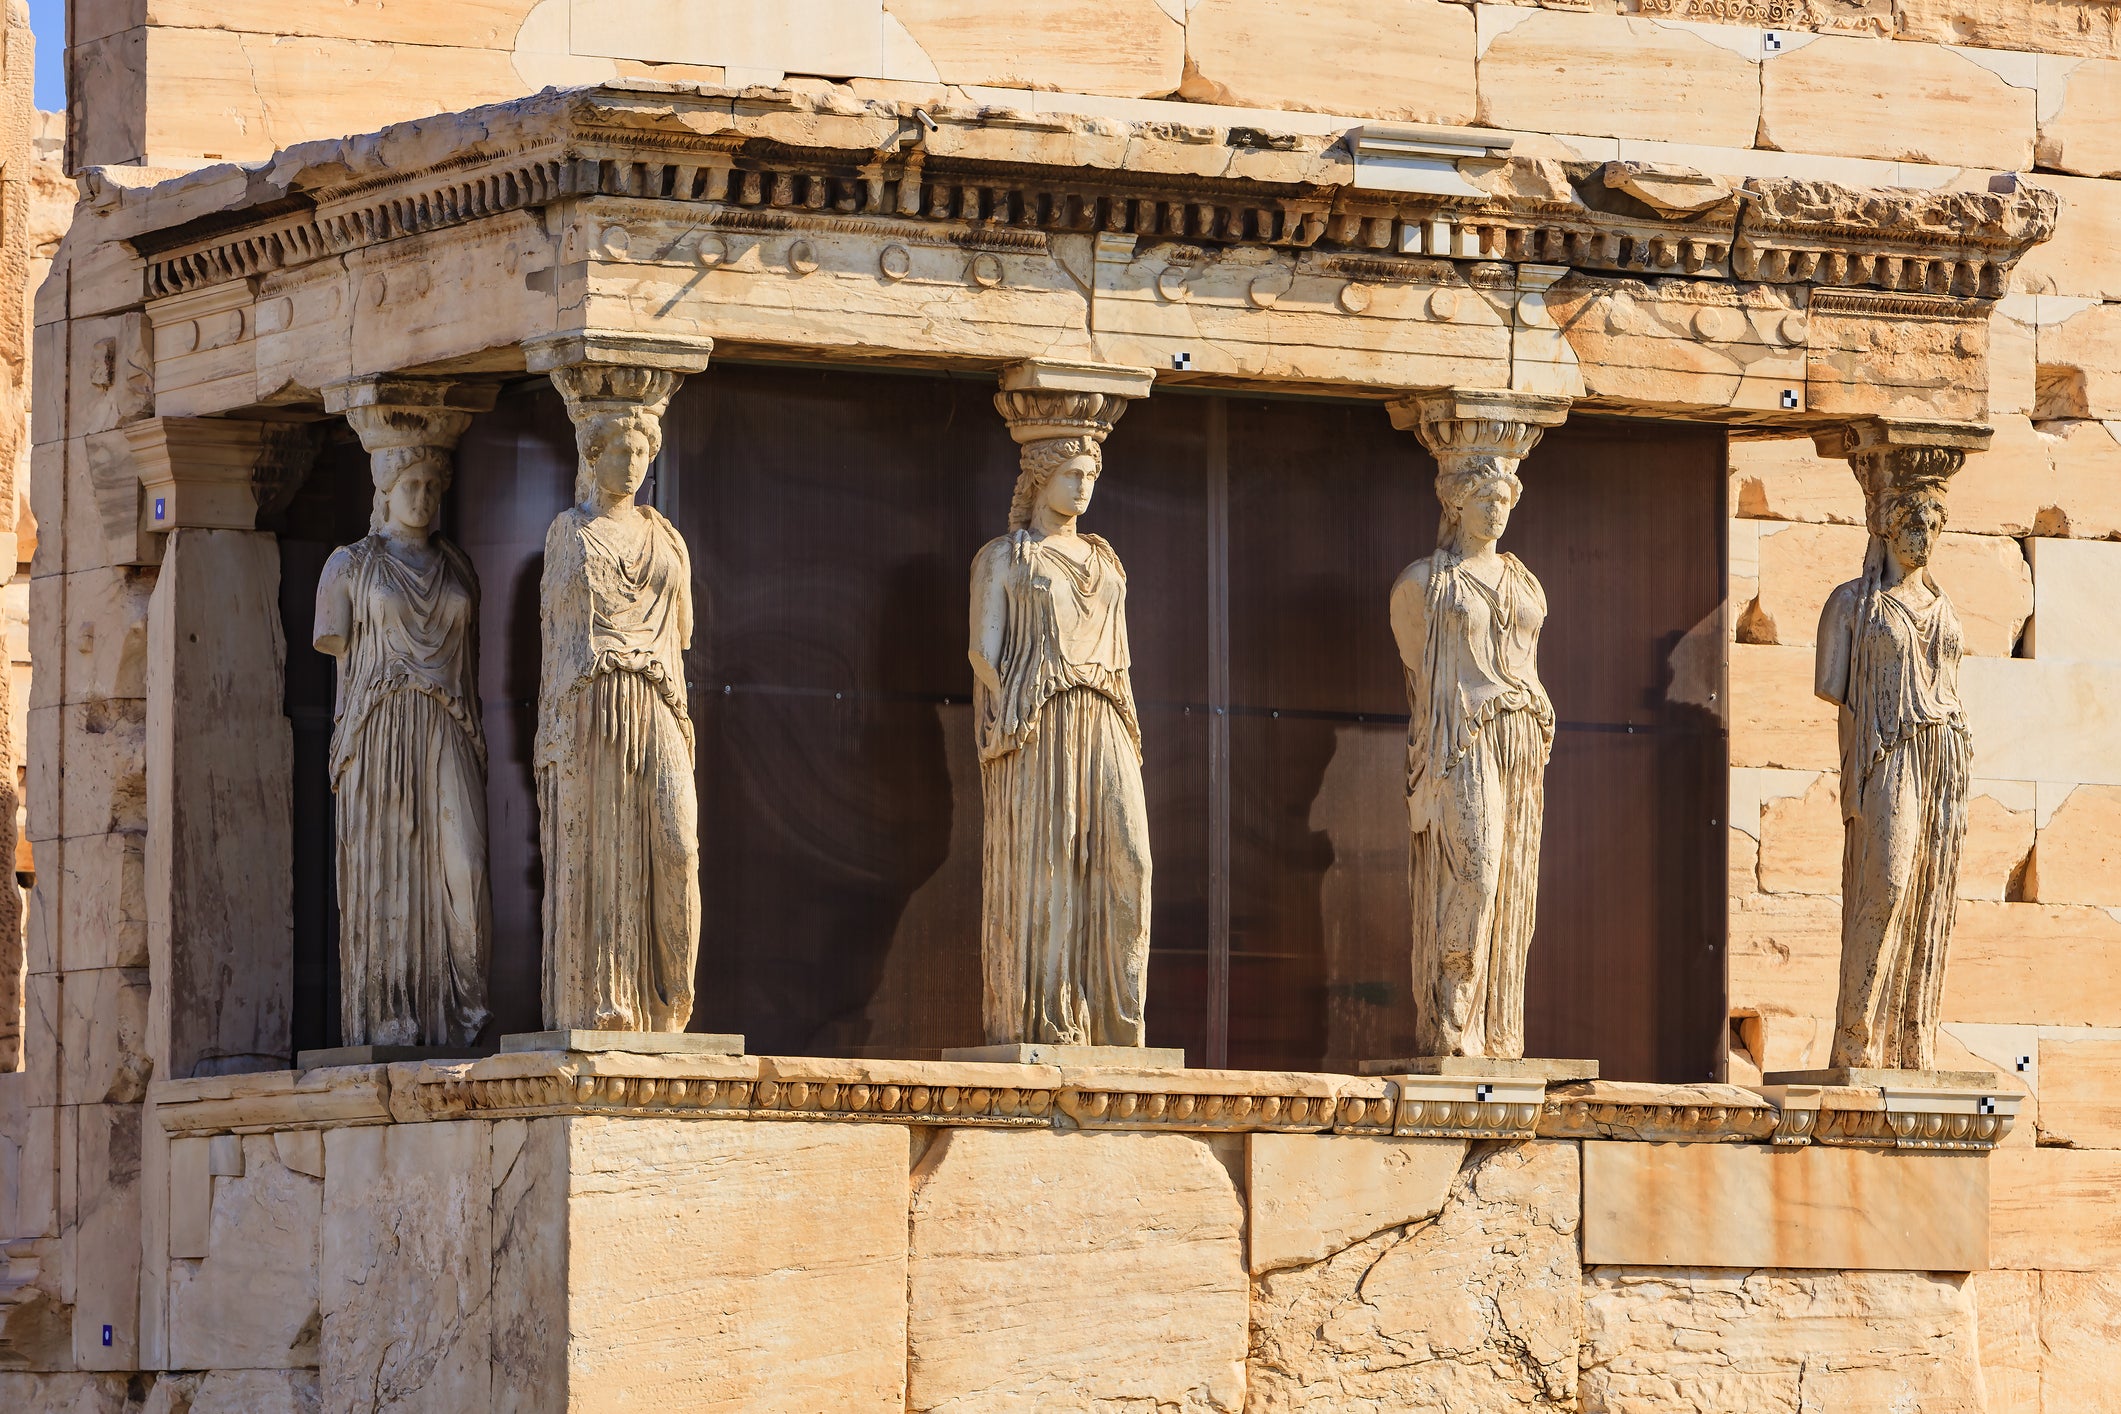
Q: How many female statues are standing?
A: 5